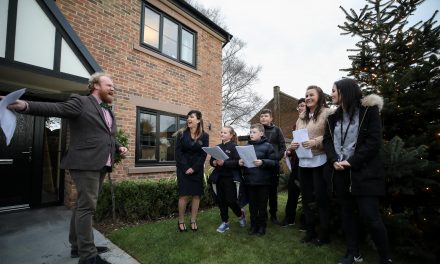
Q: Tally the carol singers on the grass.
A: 7